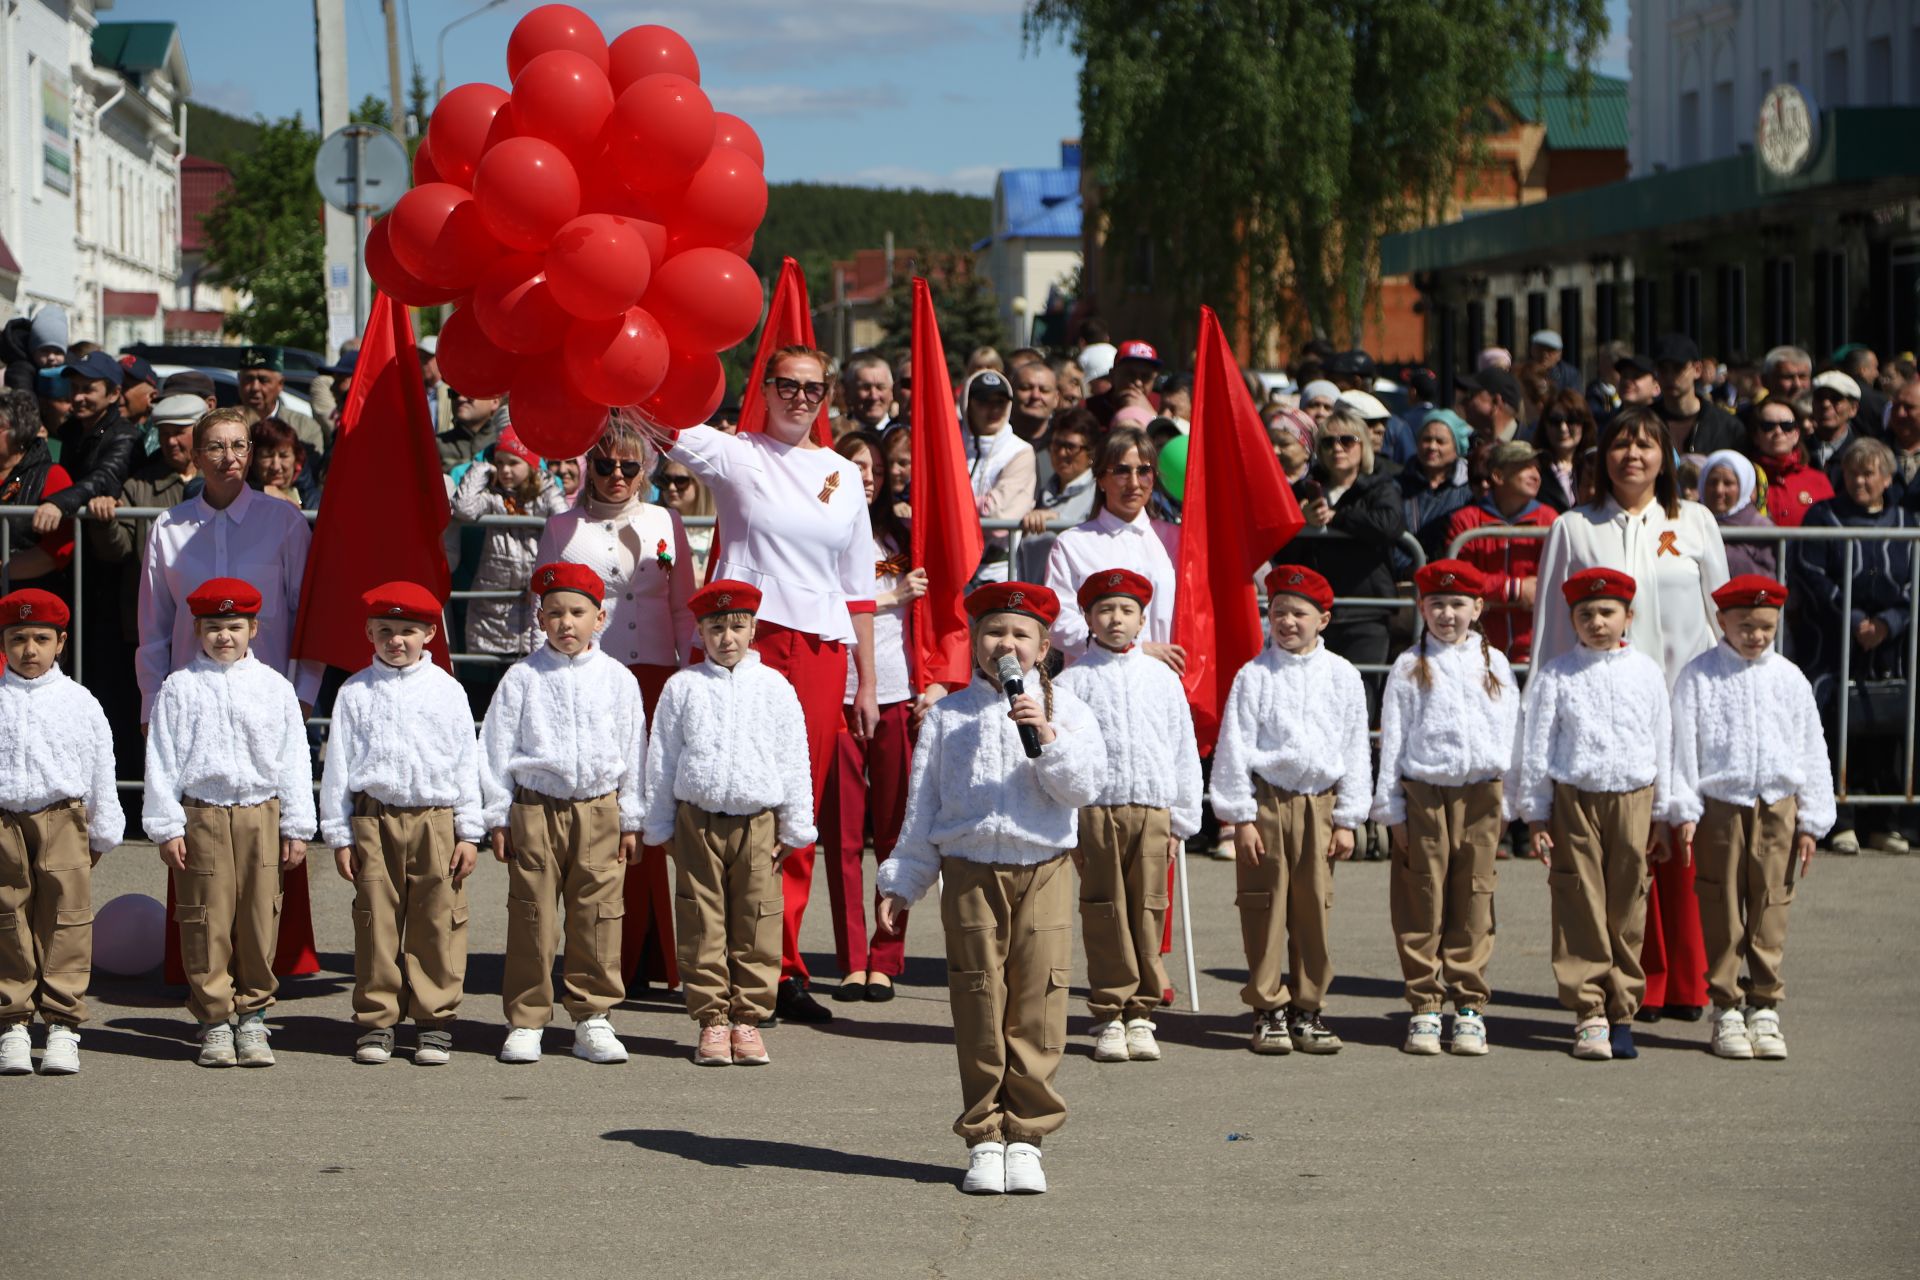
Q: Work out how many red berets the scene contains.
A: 11